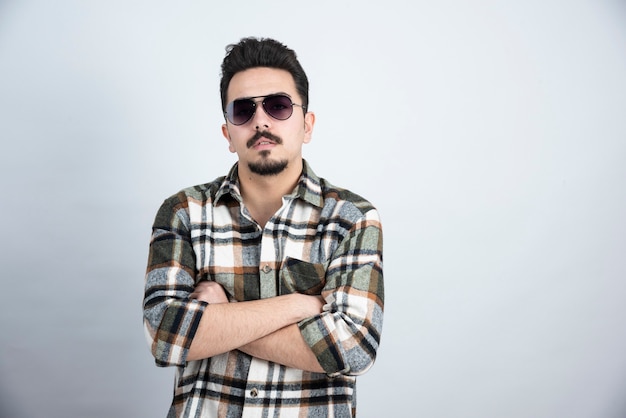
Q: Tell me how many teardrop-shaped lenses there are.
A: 2